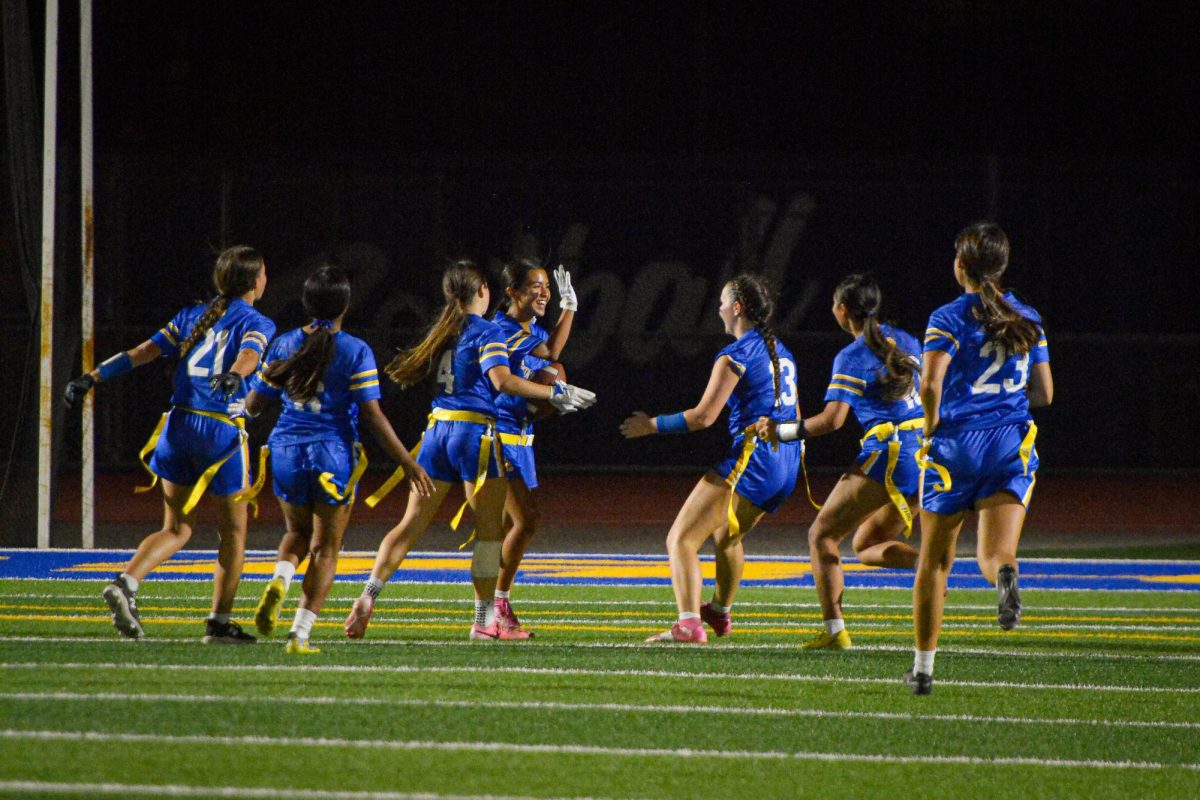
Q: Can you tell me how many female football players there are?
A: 7